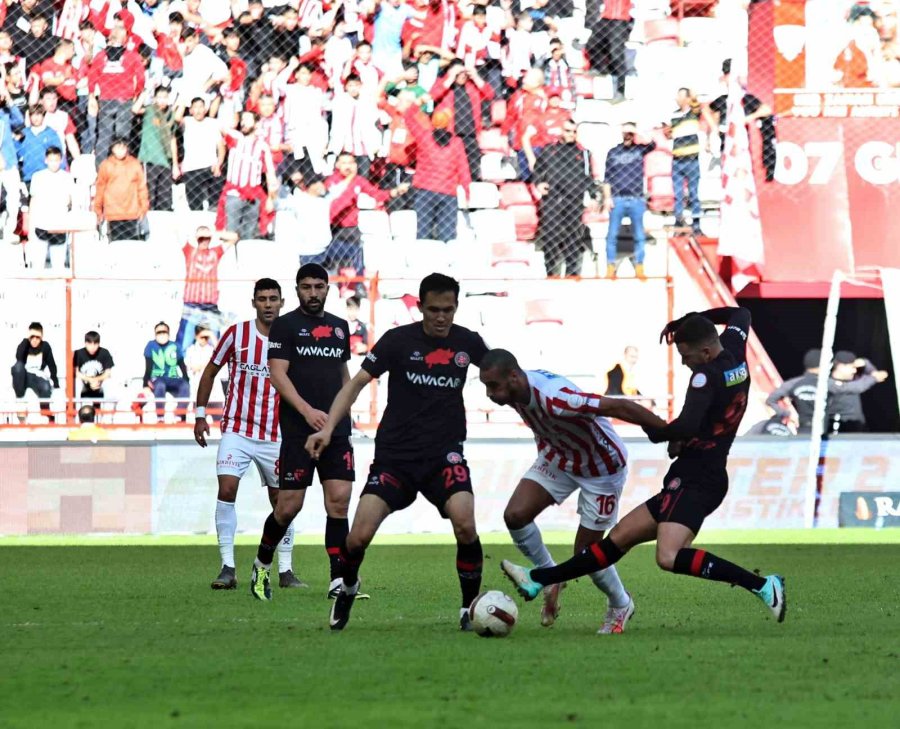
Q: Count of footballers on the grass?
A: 5